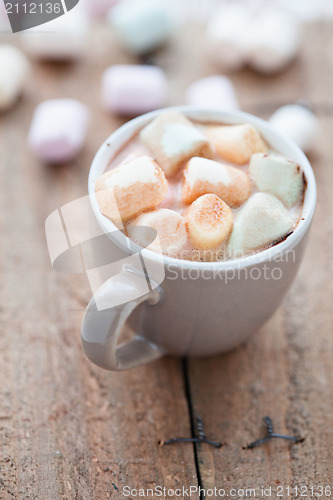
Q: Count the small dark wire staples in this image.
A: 2